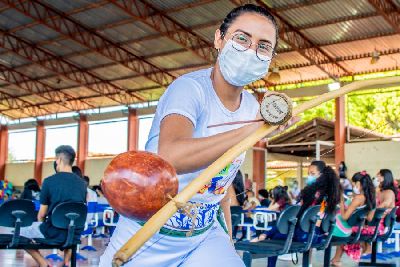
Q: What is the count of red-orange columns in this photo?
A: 6